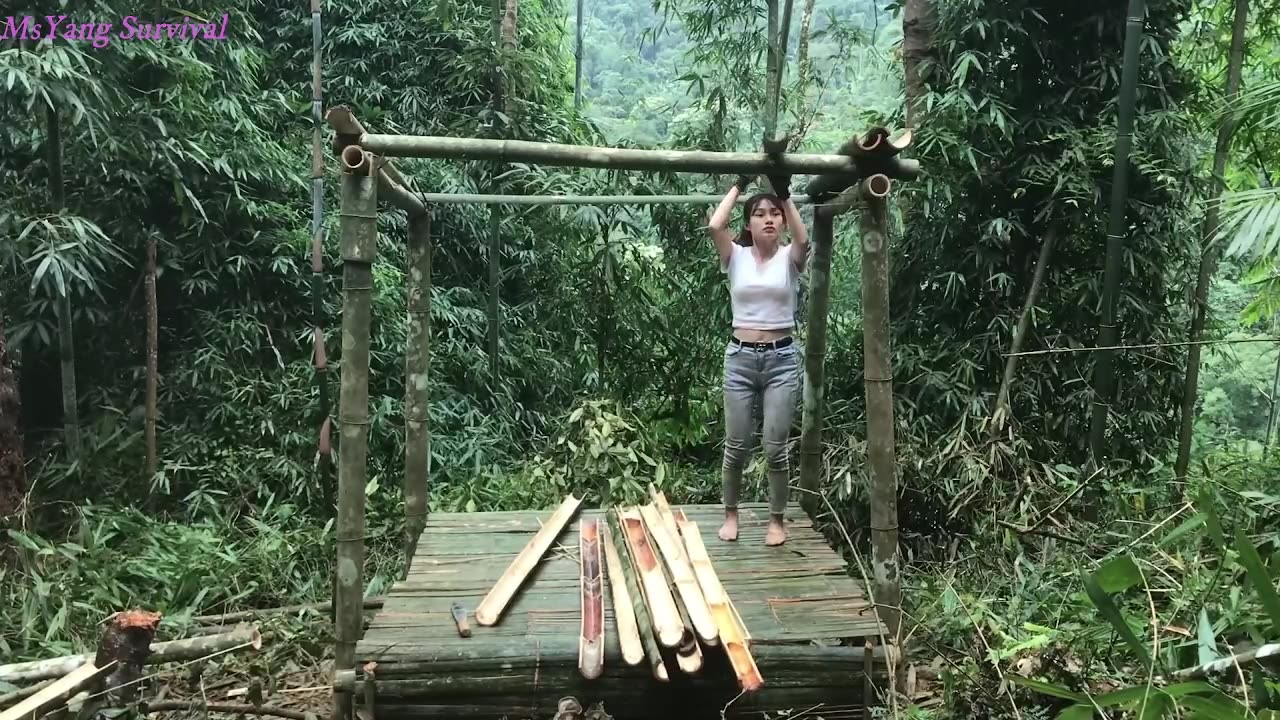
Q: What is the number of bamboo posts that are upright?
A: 4